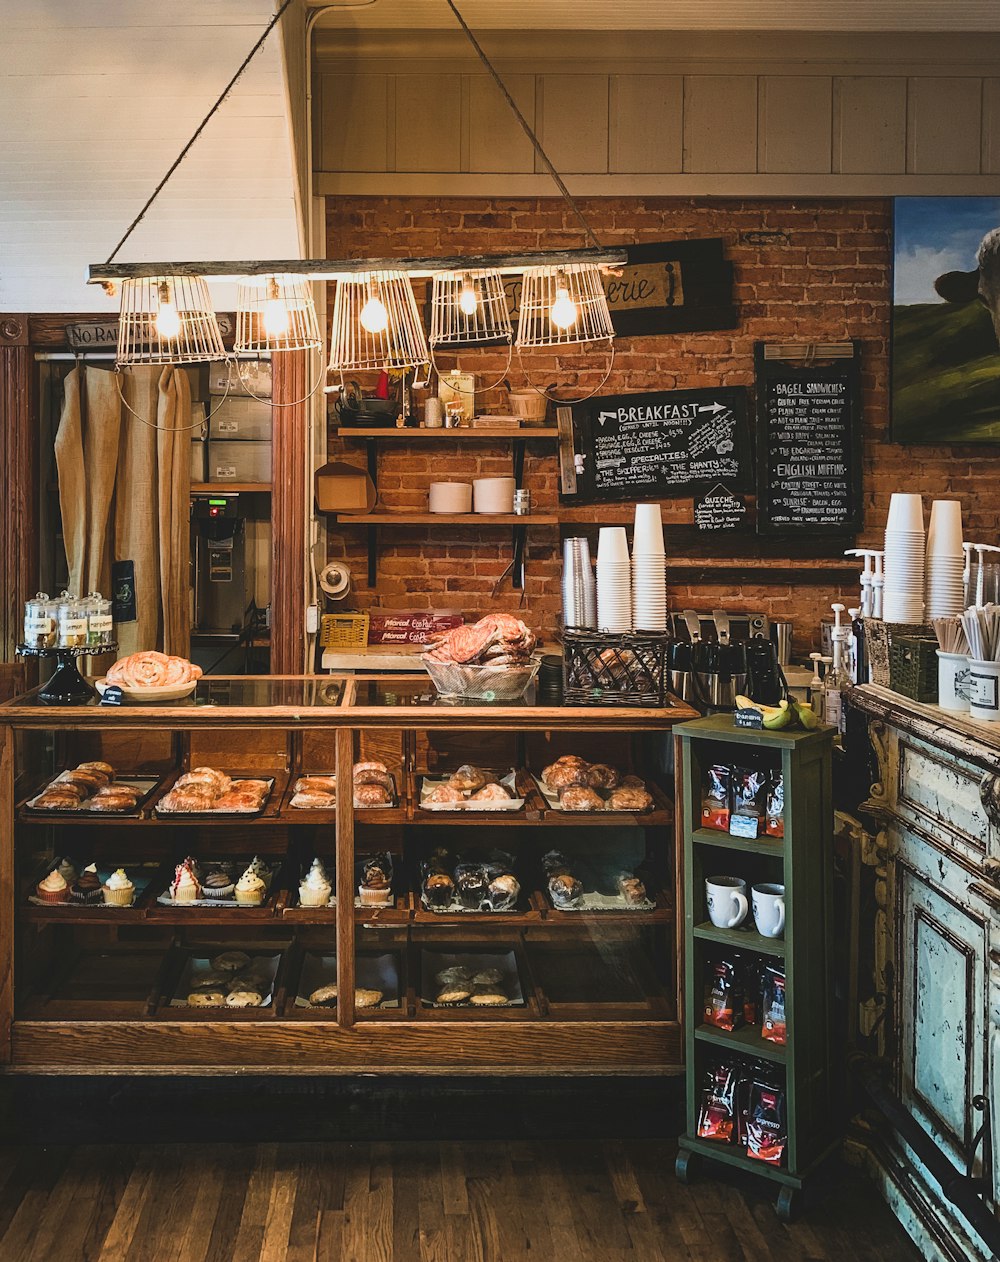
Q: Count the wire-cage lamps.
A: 5